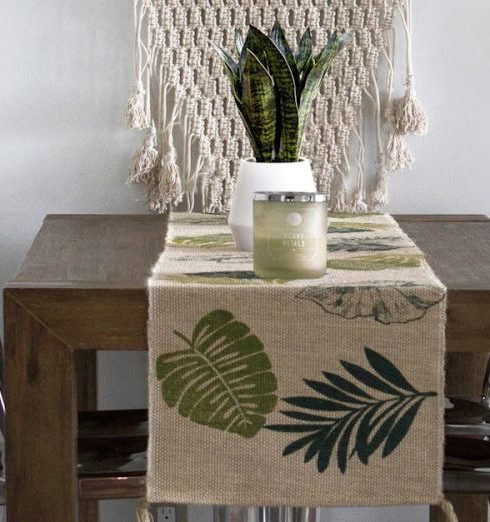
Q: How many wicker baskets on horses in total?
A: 0